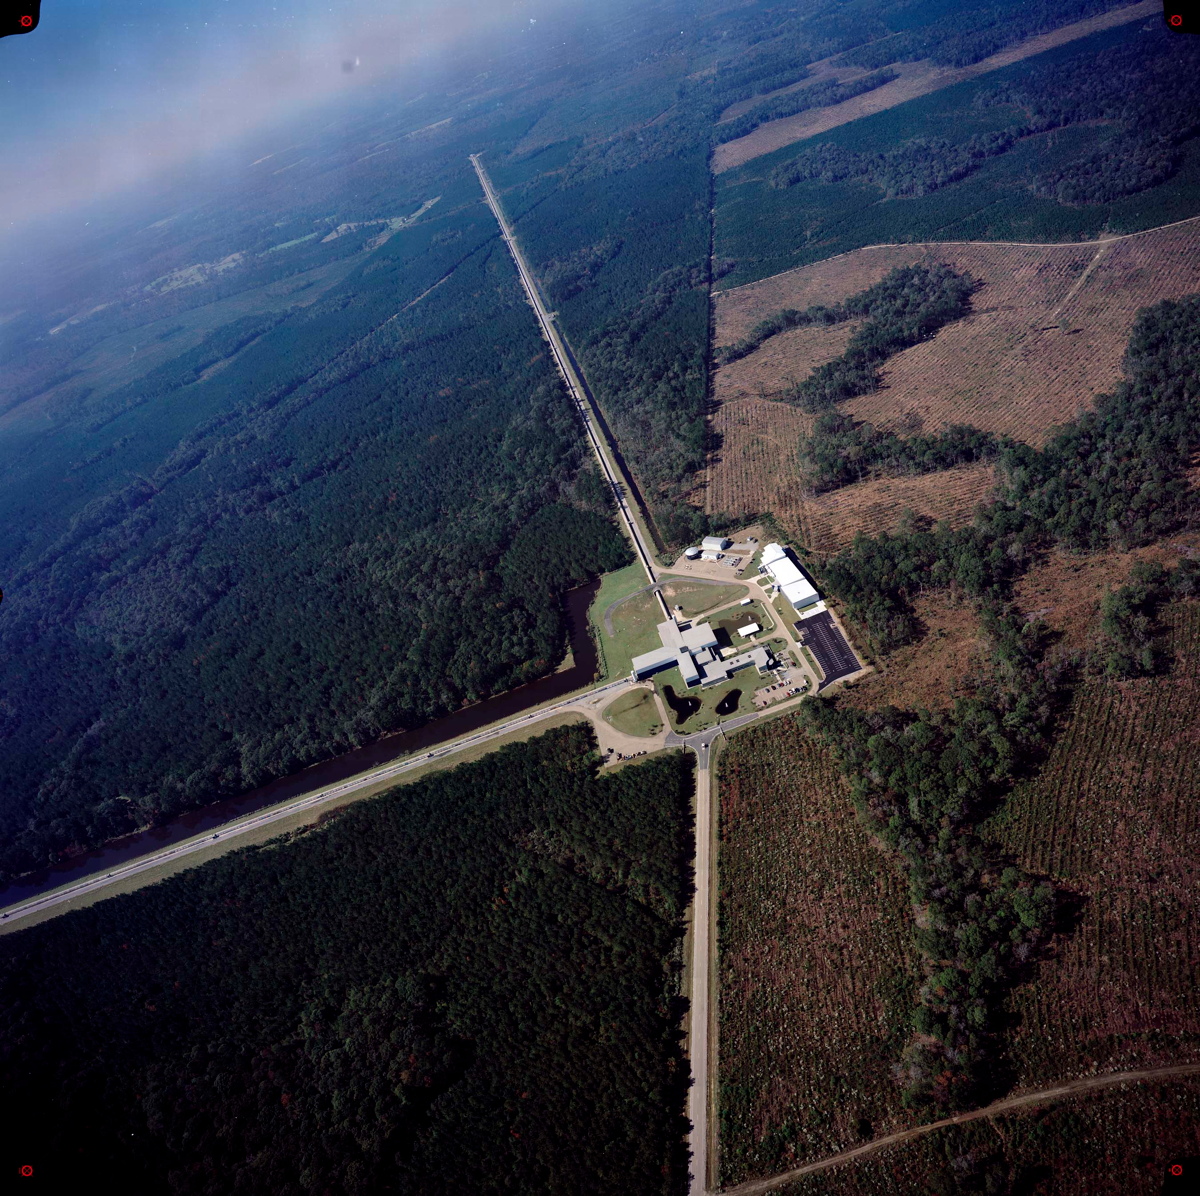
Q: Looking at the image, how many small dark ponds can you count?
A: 2